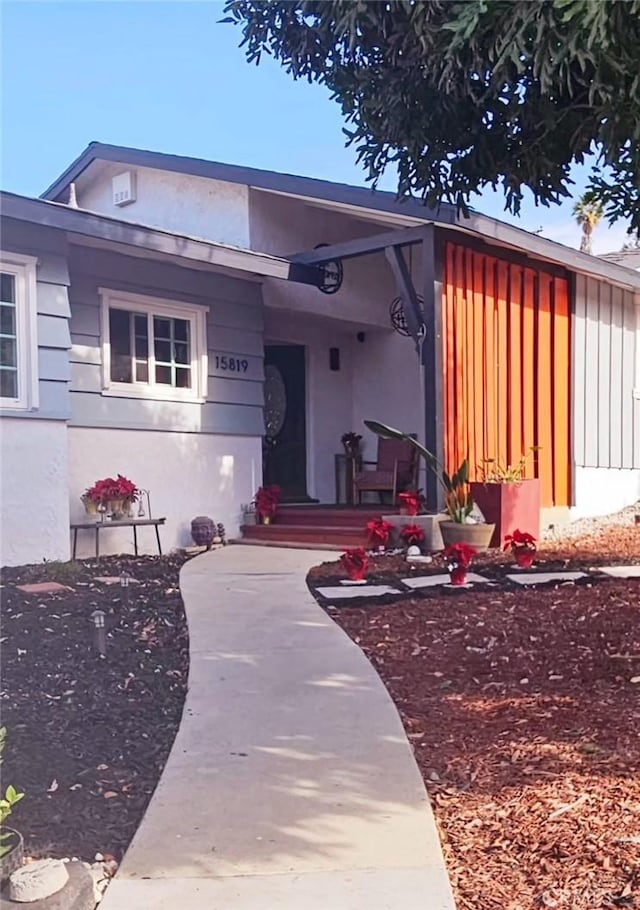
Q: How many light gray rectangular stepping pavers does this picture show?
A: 4